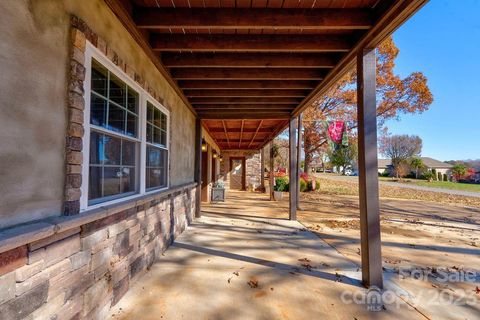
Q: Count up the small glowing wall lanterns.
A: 3